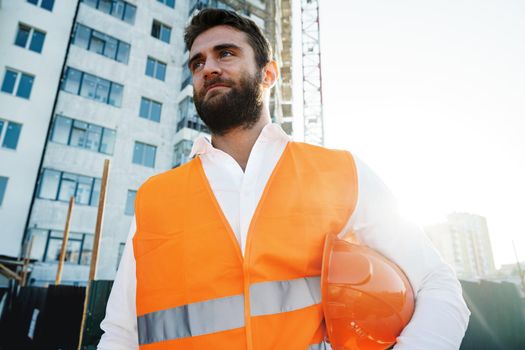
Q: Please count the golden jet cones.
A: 0